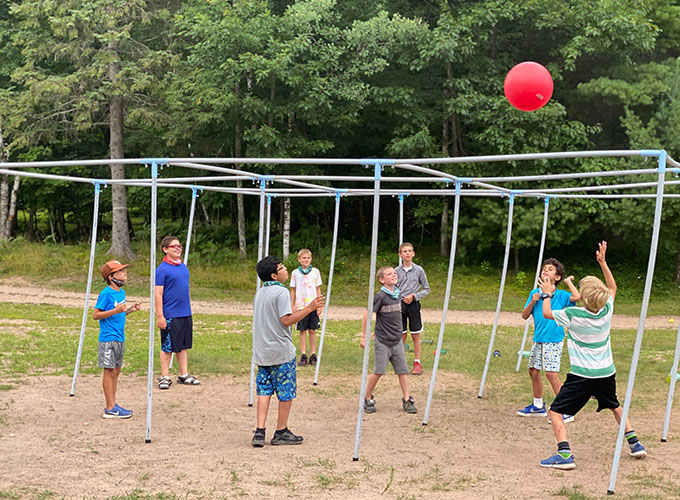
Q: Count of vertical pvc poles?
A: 13